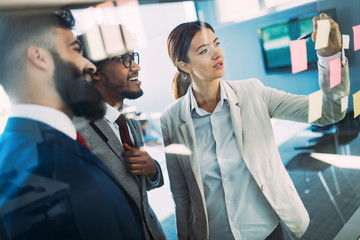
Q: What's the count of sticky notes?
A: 8